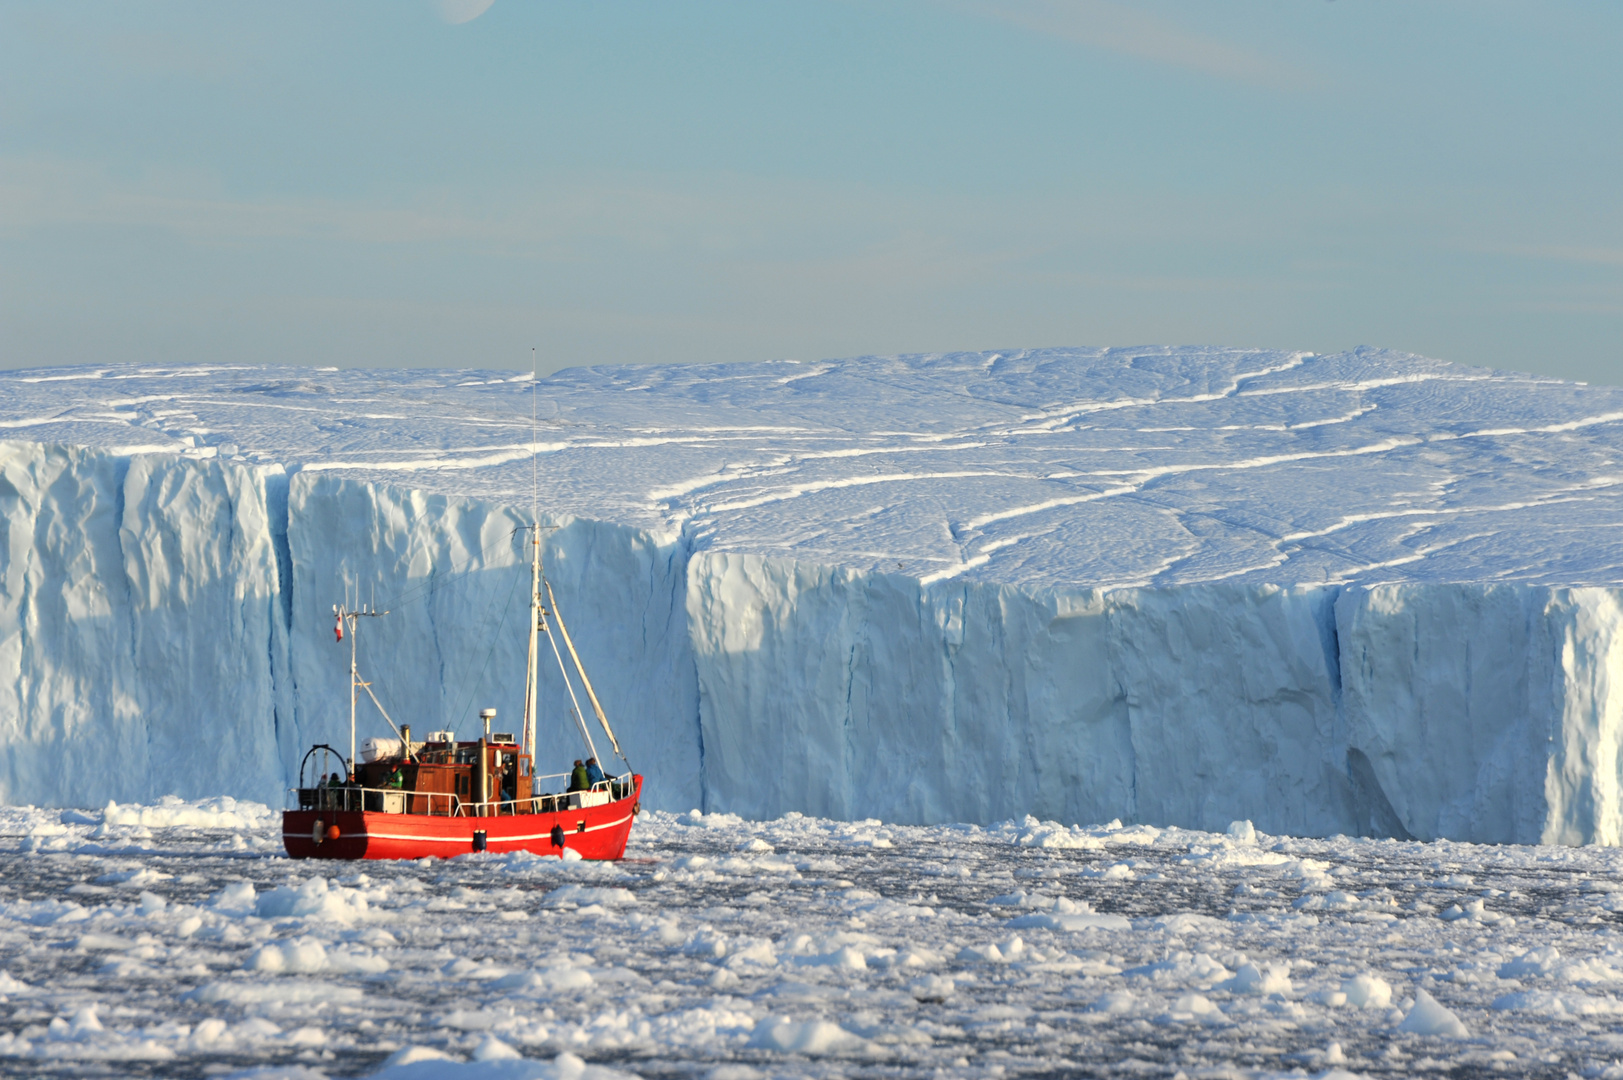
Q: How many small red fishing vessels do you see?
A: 1